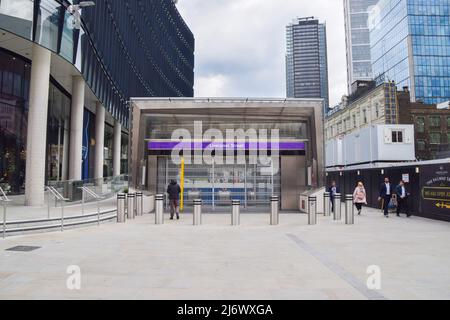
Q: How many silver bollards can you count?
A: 11